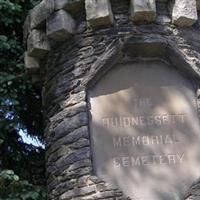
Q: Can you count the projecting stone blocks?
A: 6